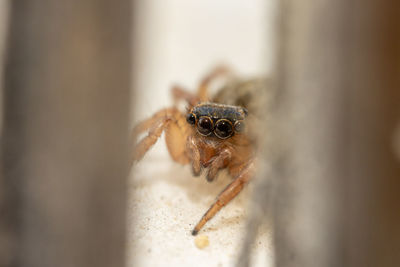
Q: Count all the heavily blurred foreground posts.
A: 2